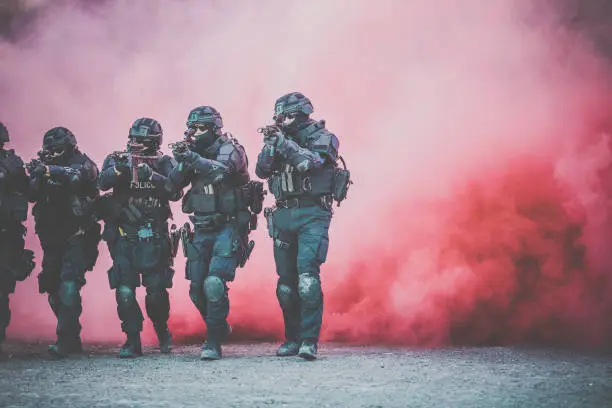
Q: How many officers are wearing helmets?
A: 5